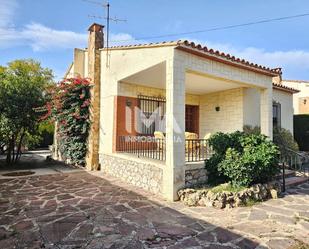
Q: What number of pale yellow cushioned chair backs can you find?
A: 3